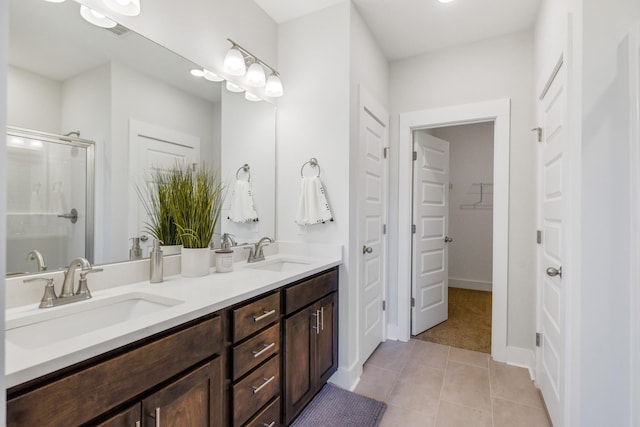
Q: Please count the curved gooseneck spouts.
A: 2